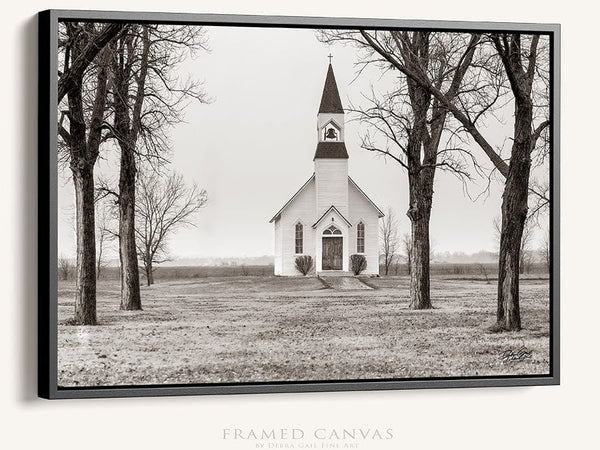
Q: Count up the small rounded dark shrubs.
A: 2